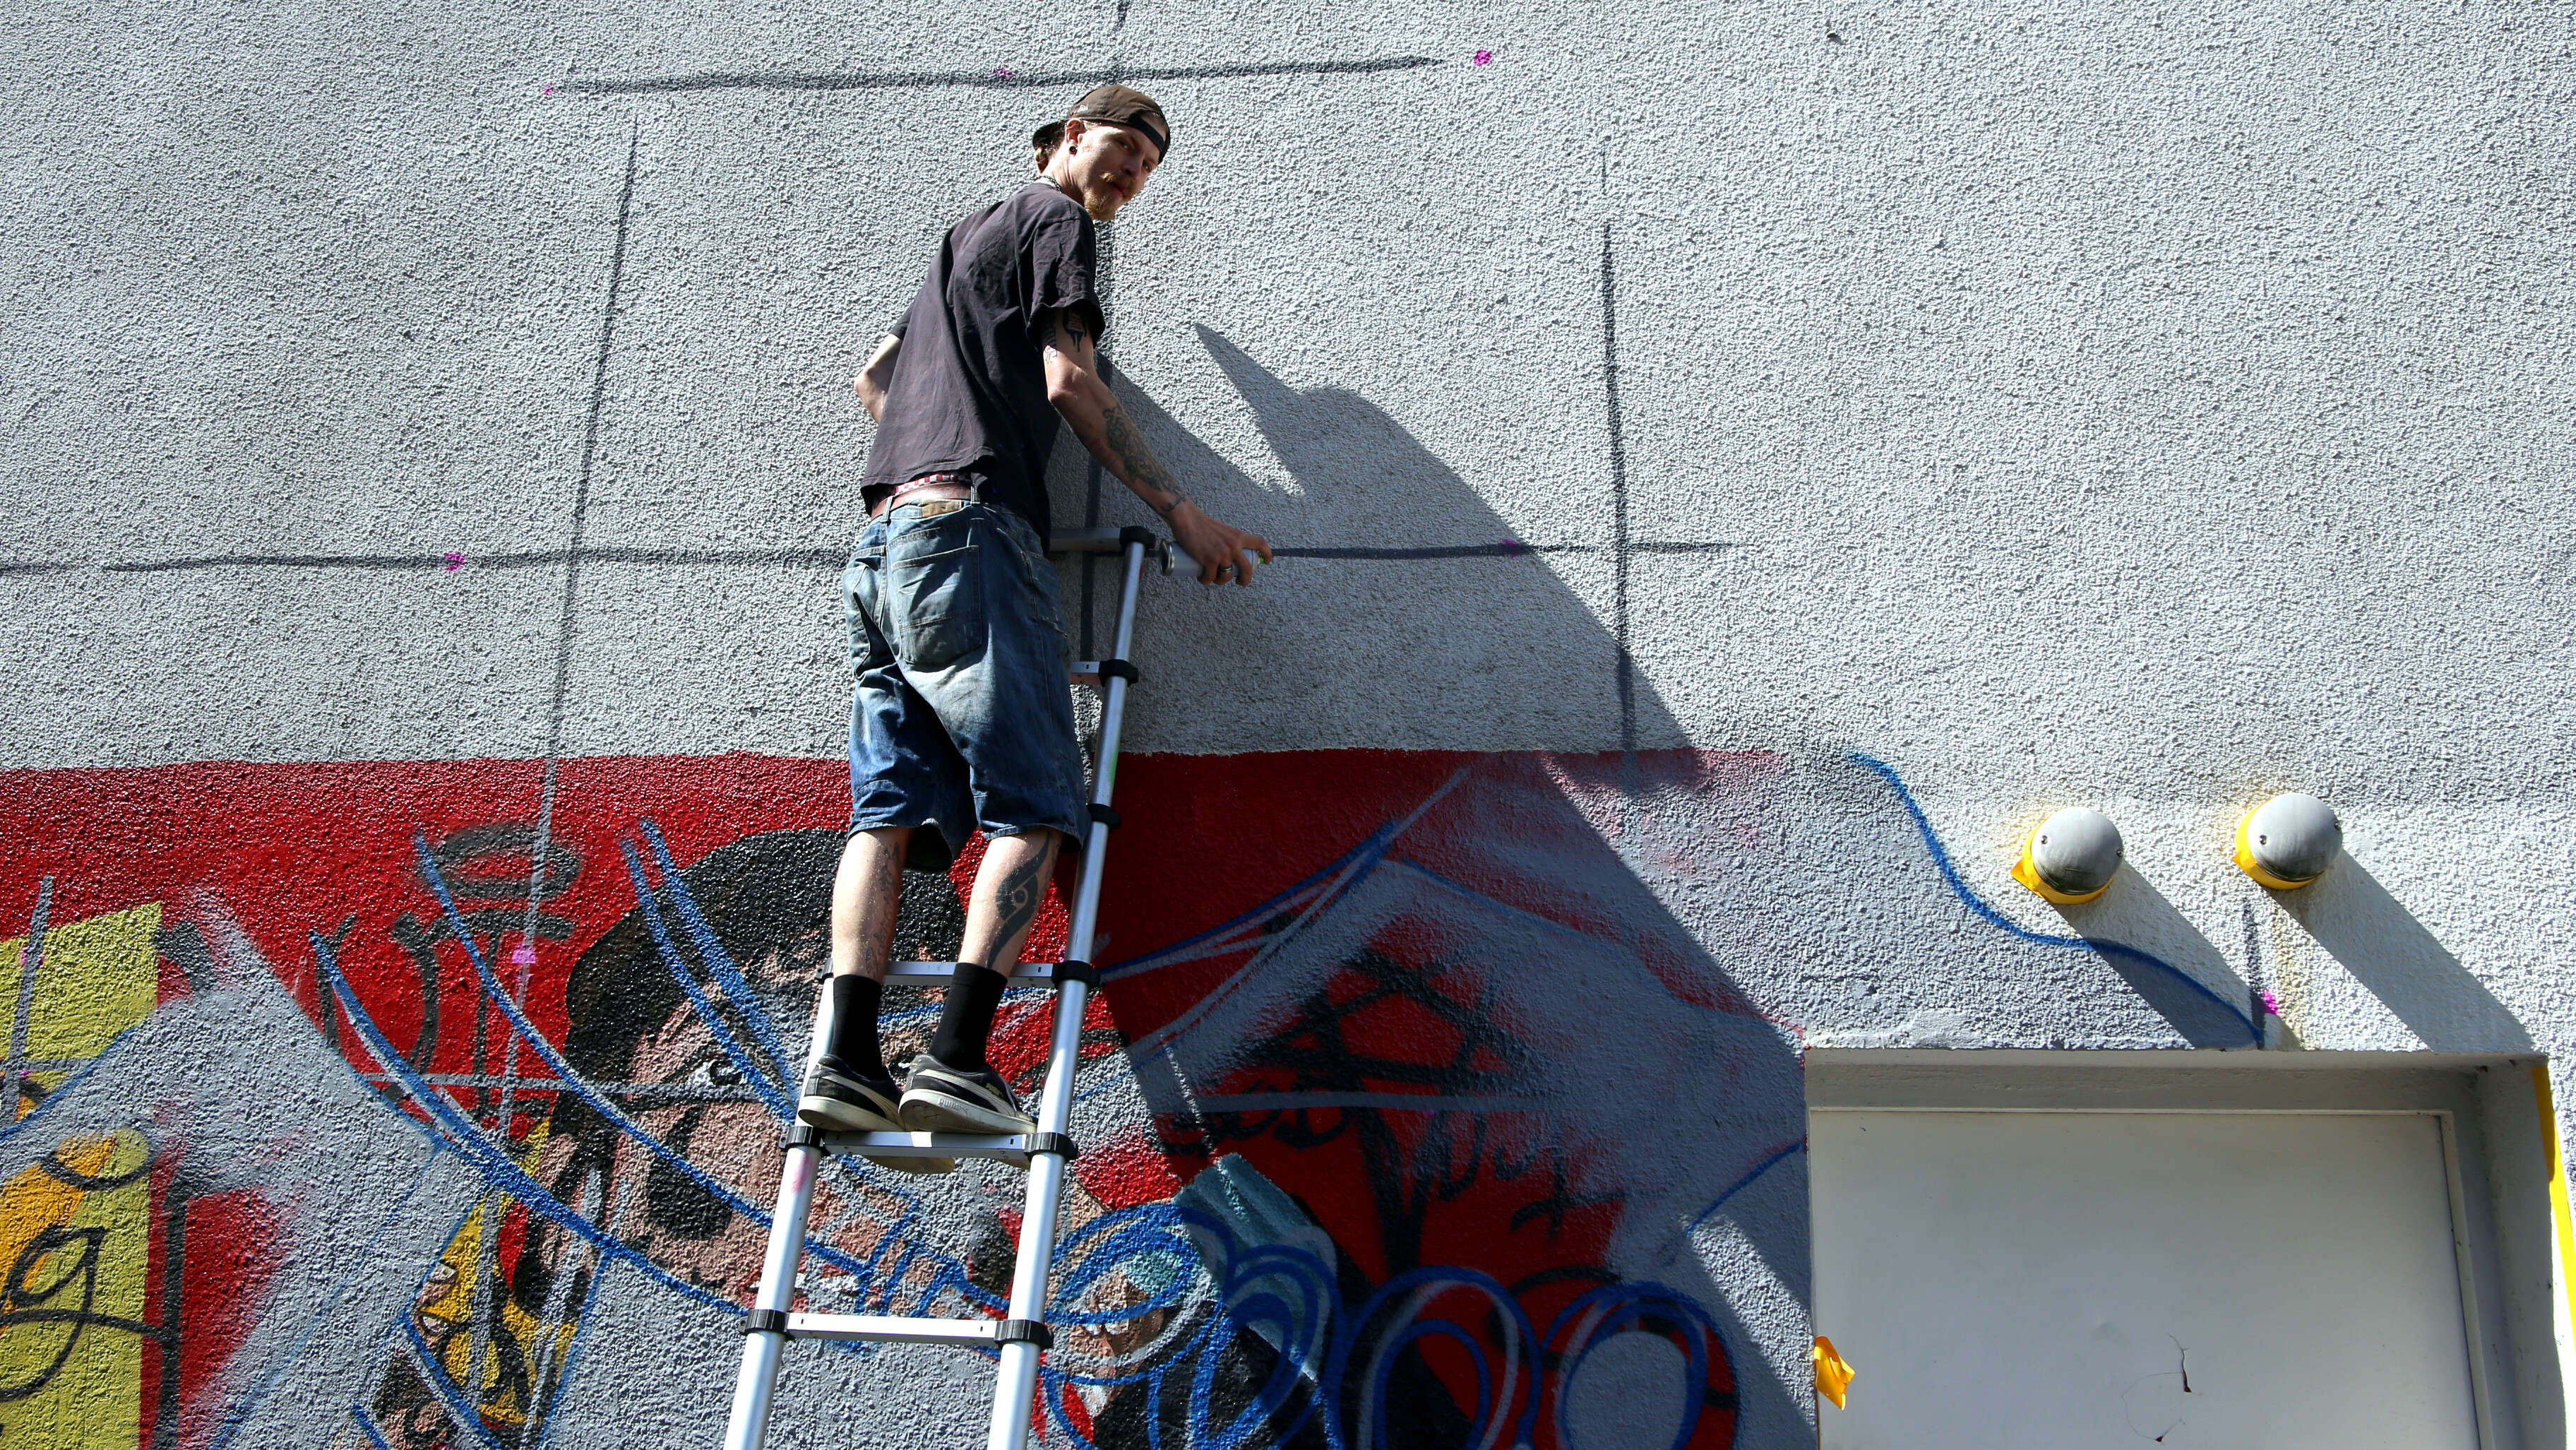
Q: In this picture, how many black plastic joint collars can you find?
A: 9